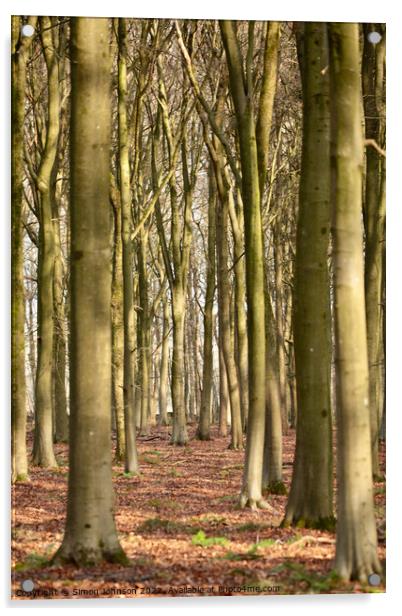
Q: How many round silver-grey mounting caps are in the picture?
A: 4